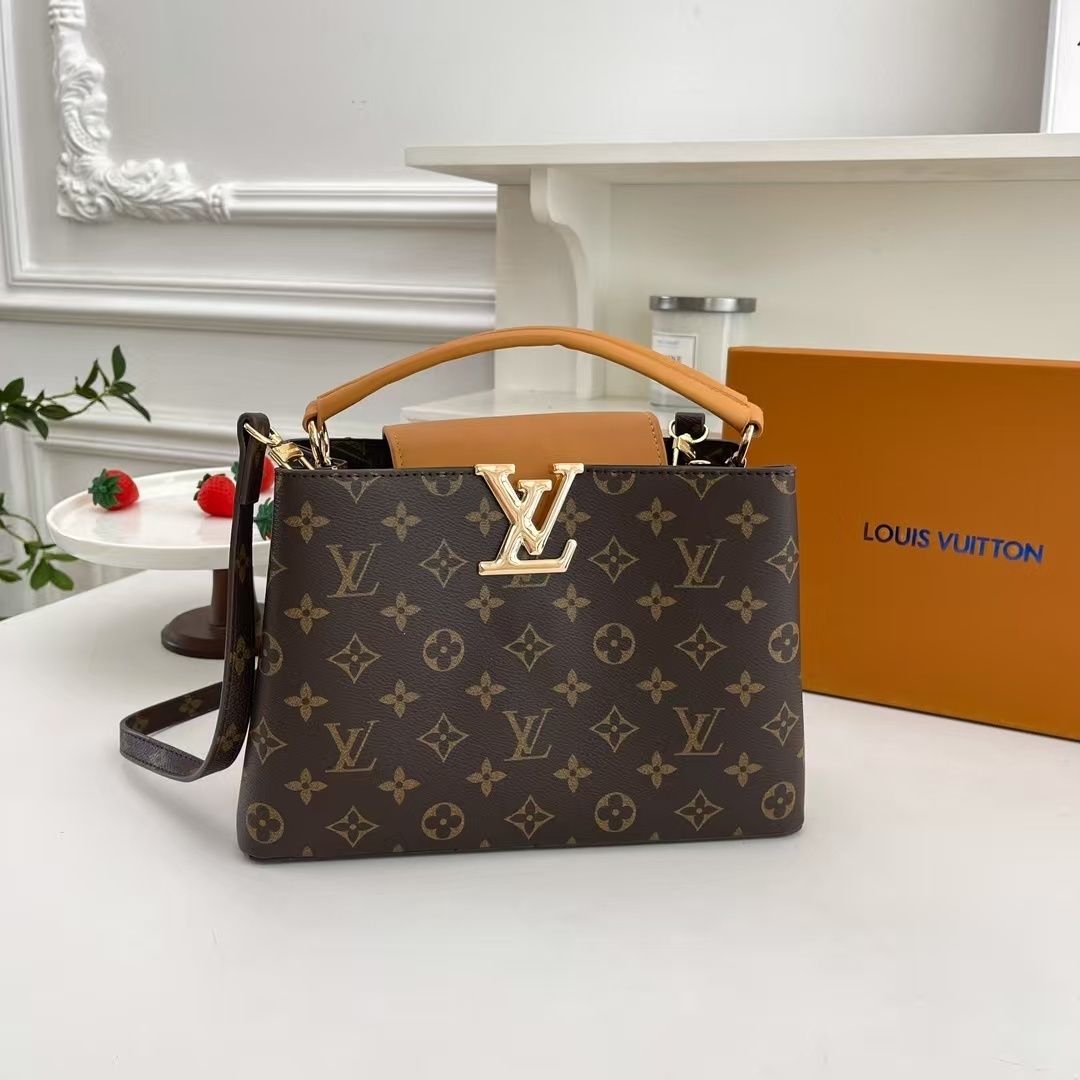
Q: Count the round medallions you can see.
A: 11